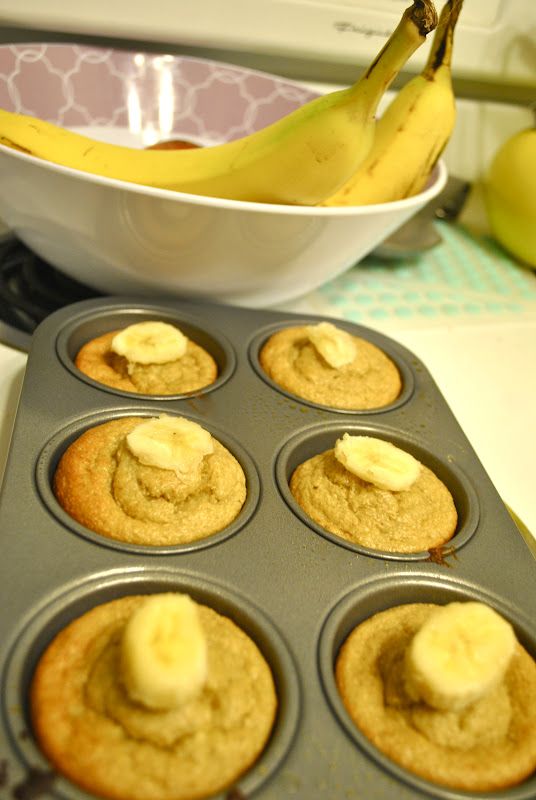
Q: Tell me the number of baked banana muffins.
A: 6